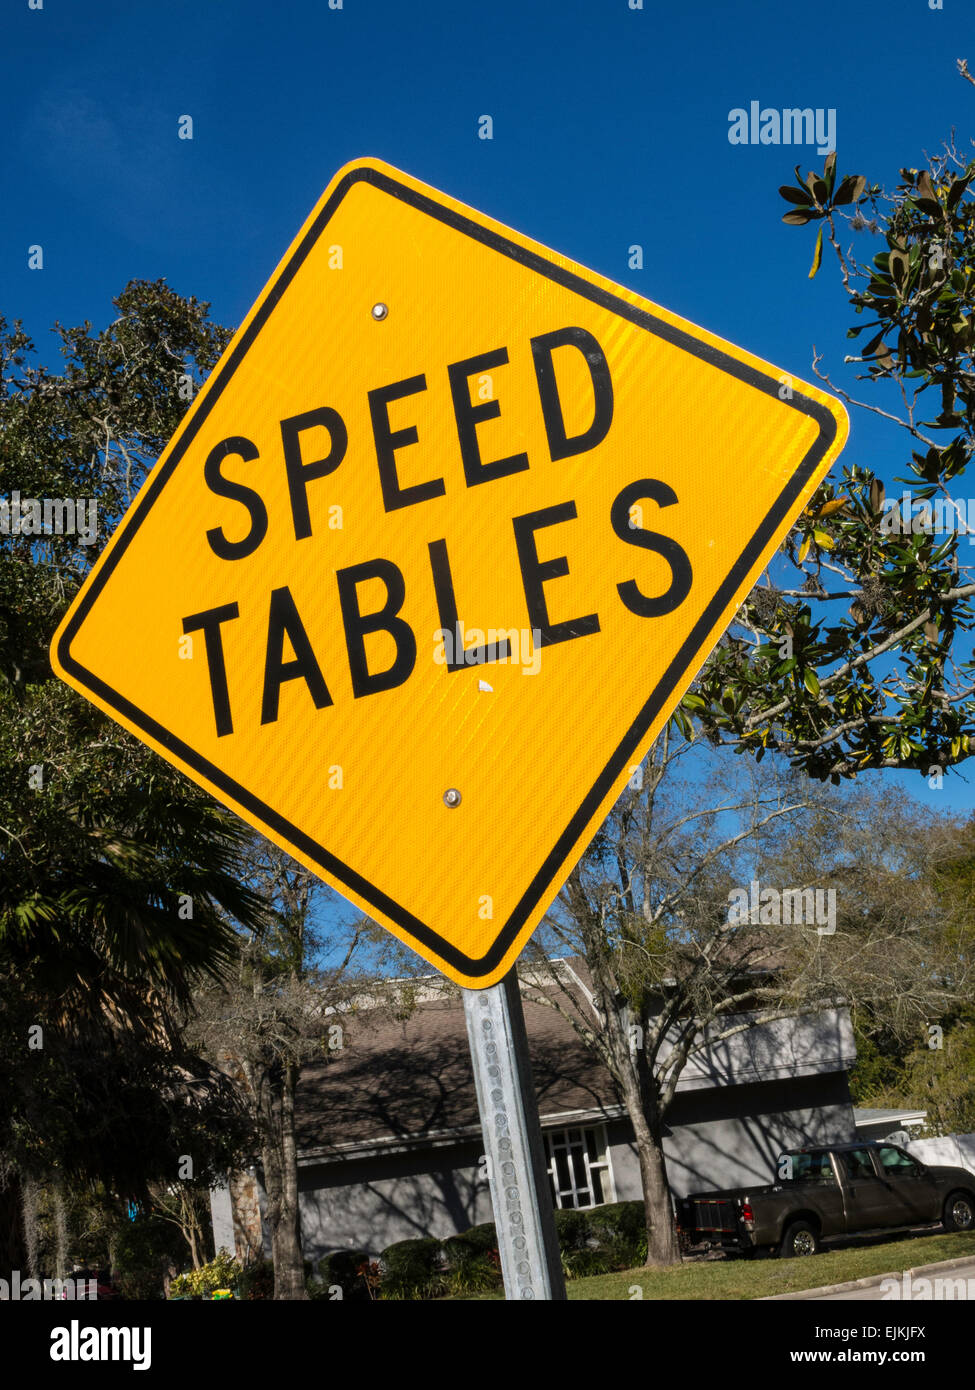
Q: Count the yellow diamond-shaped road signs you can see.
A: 1